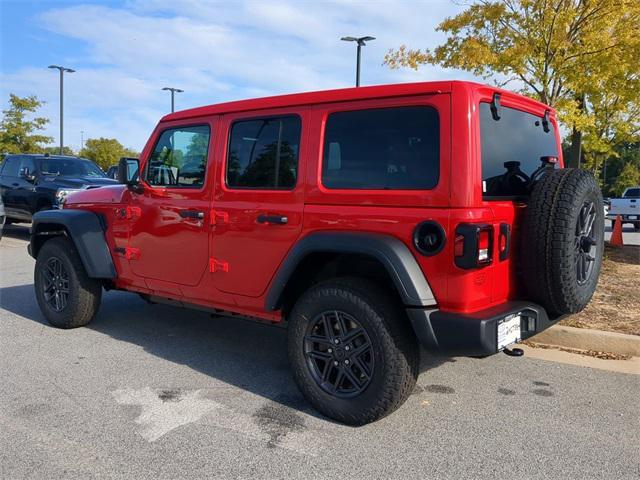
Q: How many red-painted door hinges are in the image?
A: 4